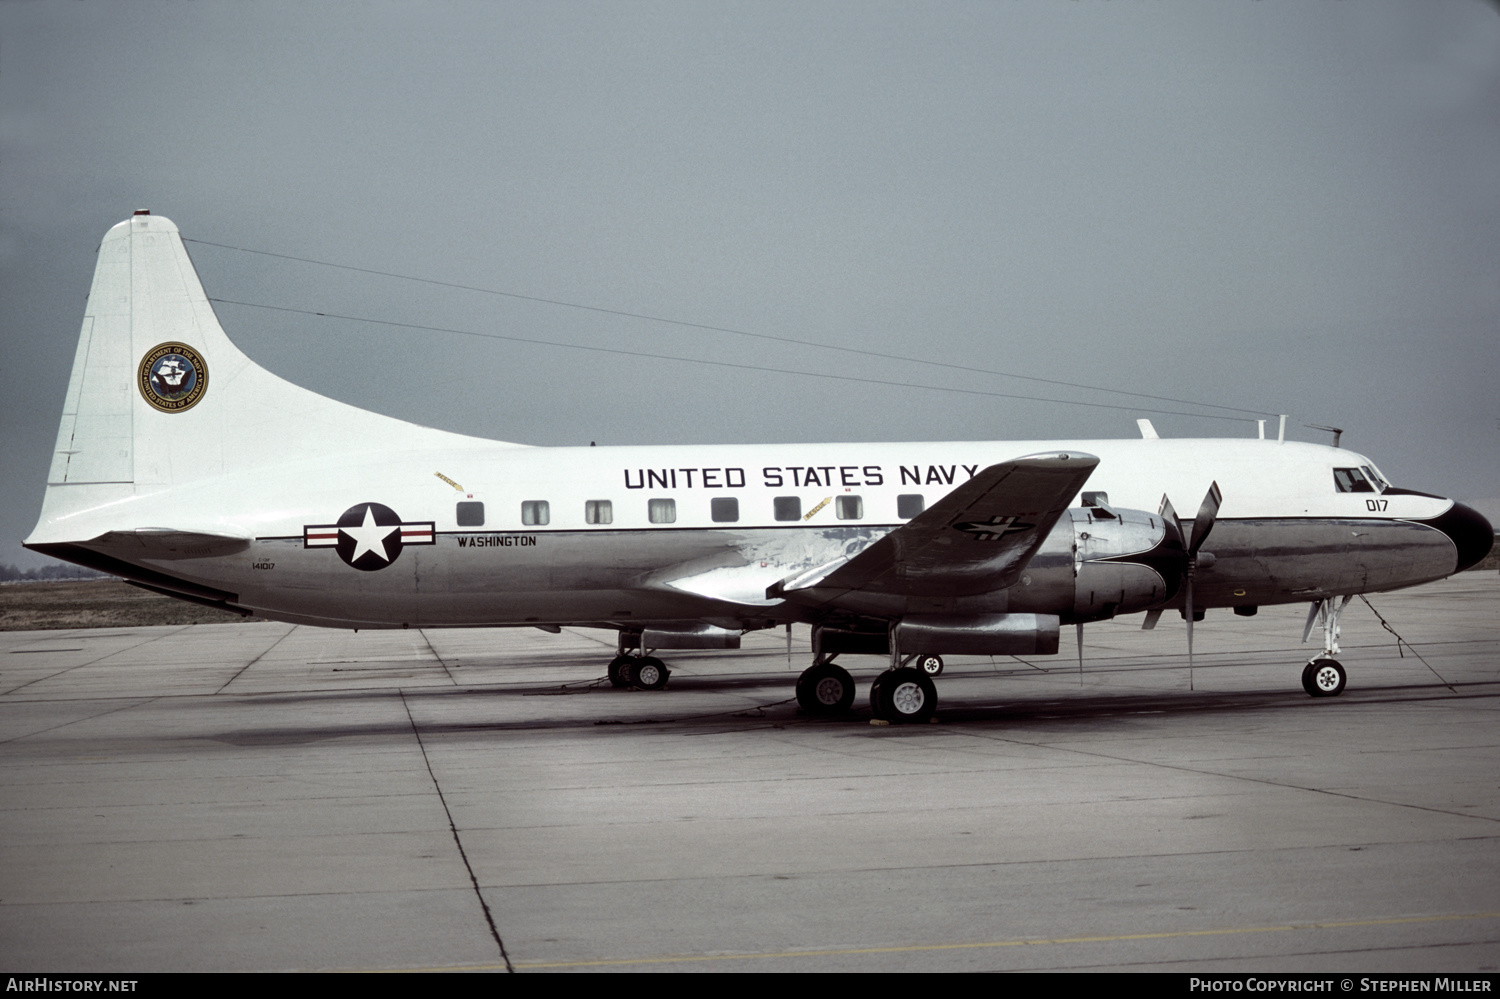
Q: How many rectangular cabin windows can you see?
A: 9